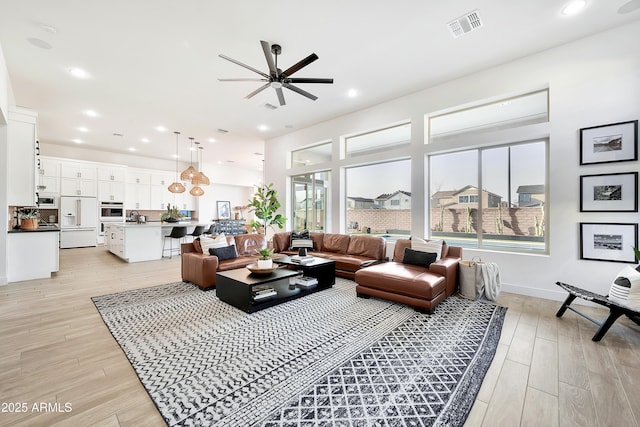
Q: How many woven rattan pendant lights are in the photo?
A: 4